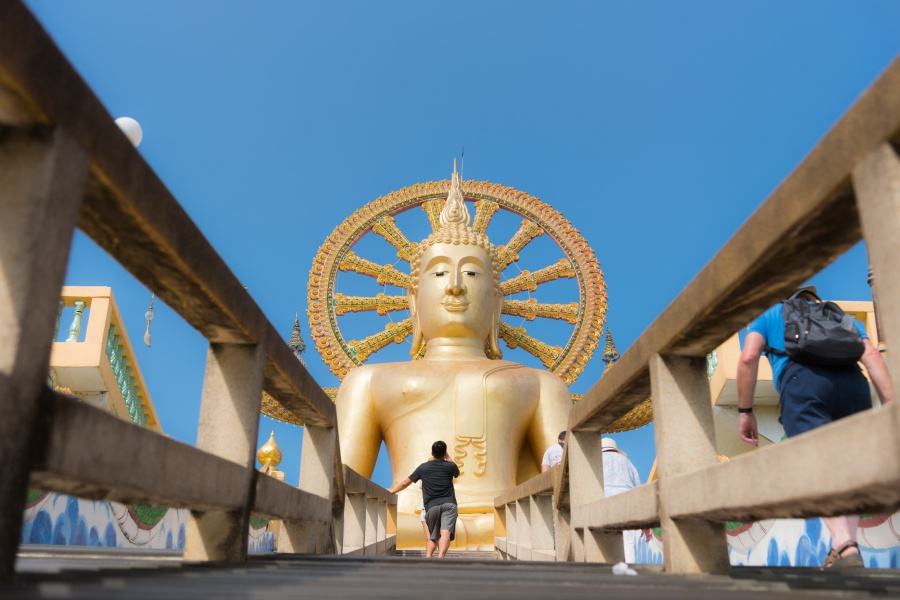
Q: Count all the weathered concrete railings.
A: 2